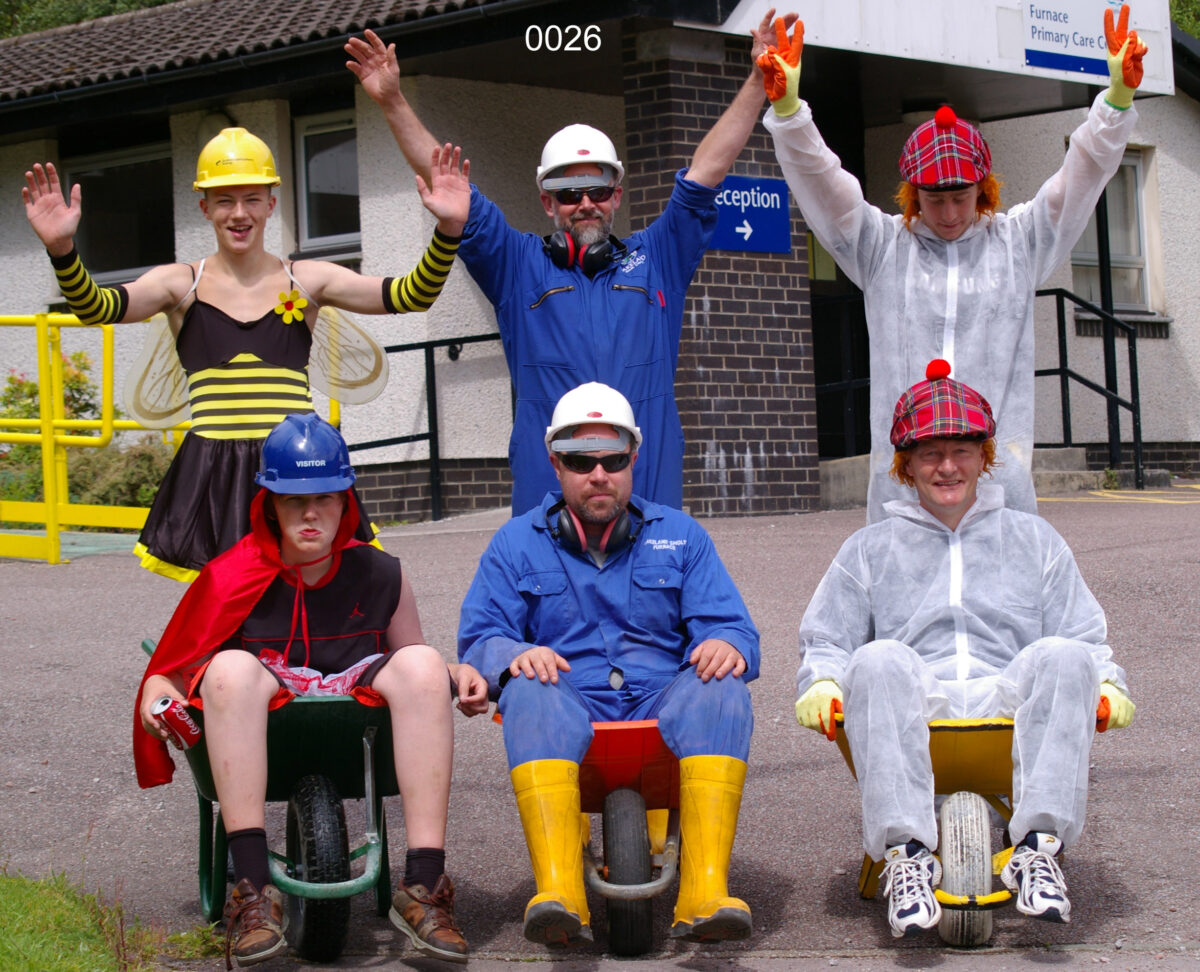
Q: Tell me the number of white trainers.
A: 2